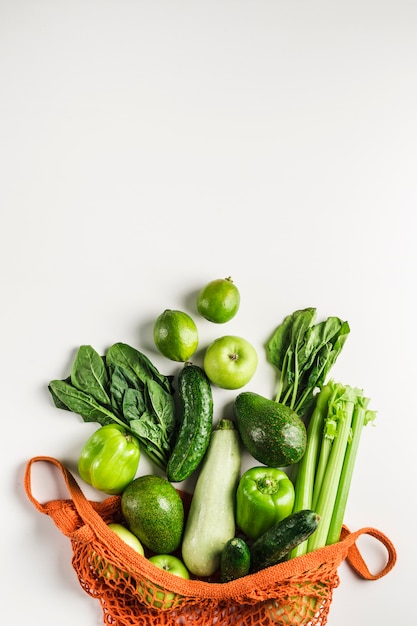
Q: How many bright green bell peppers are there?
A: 2